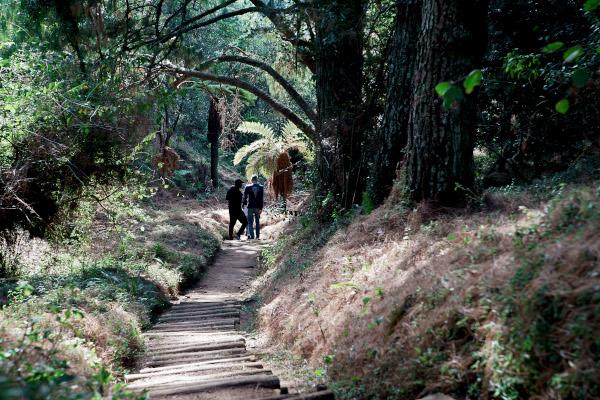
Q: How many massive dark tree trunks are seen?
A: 3